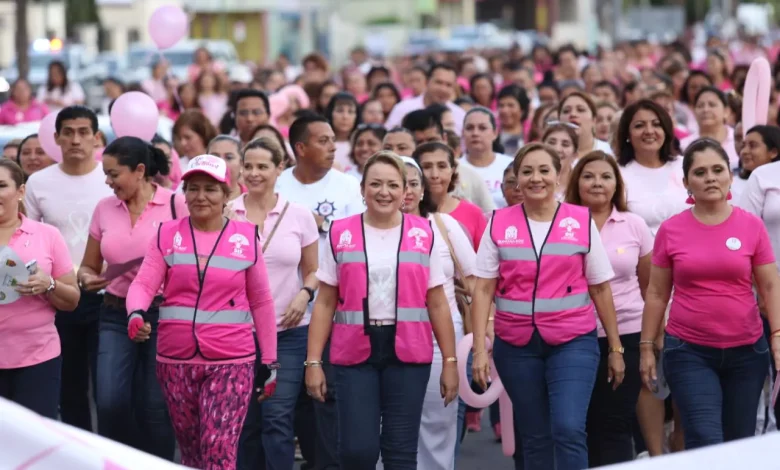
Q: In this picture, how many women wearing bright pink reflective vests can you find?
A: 3